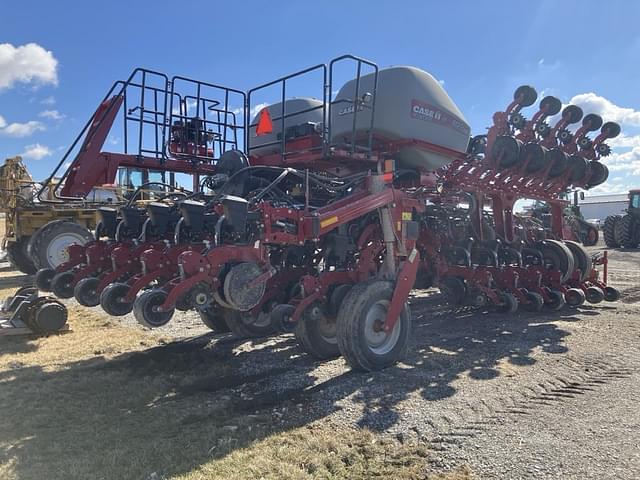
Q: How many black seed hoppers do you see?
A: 5